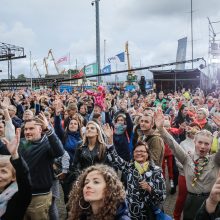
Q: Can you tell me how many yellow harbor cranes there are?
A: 4